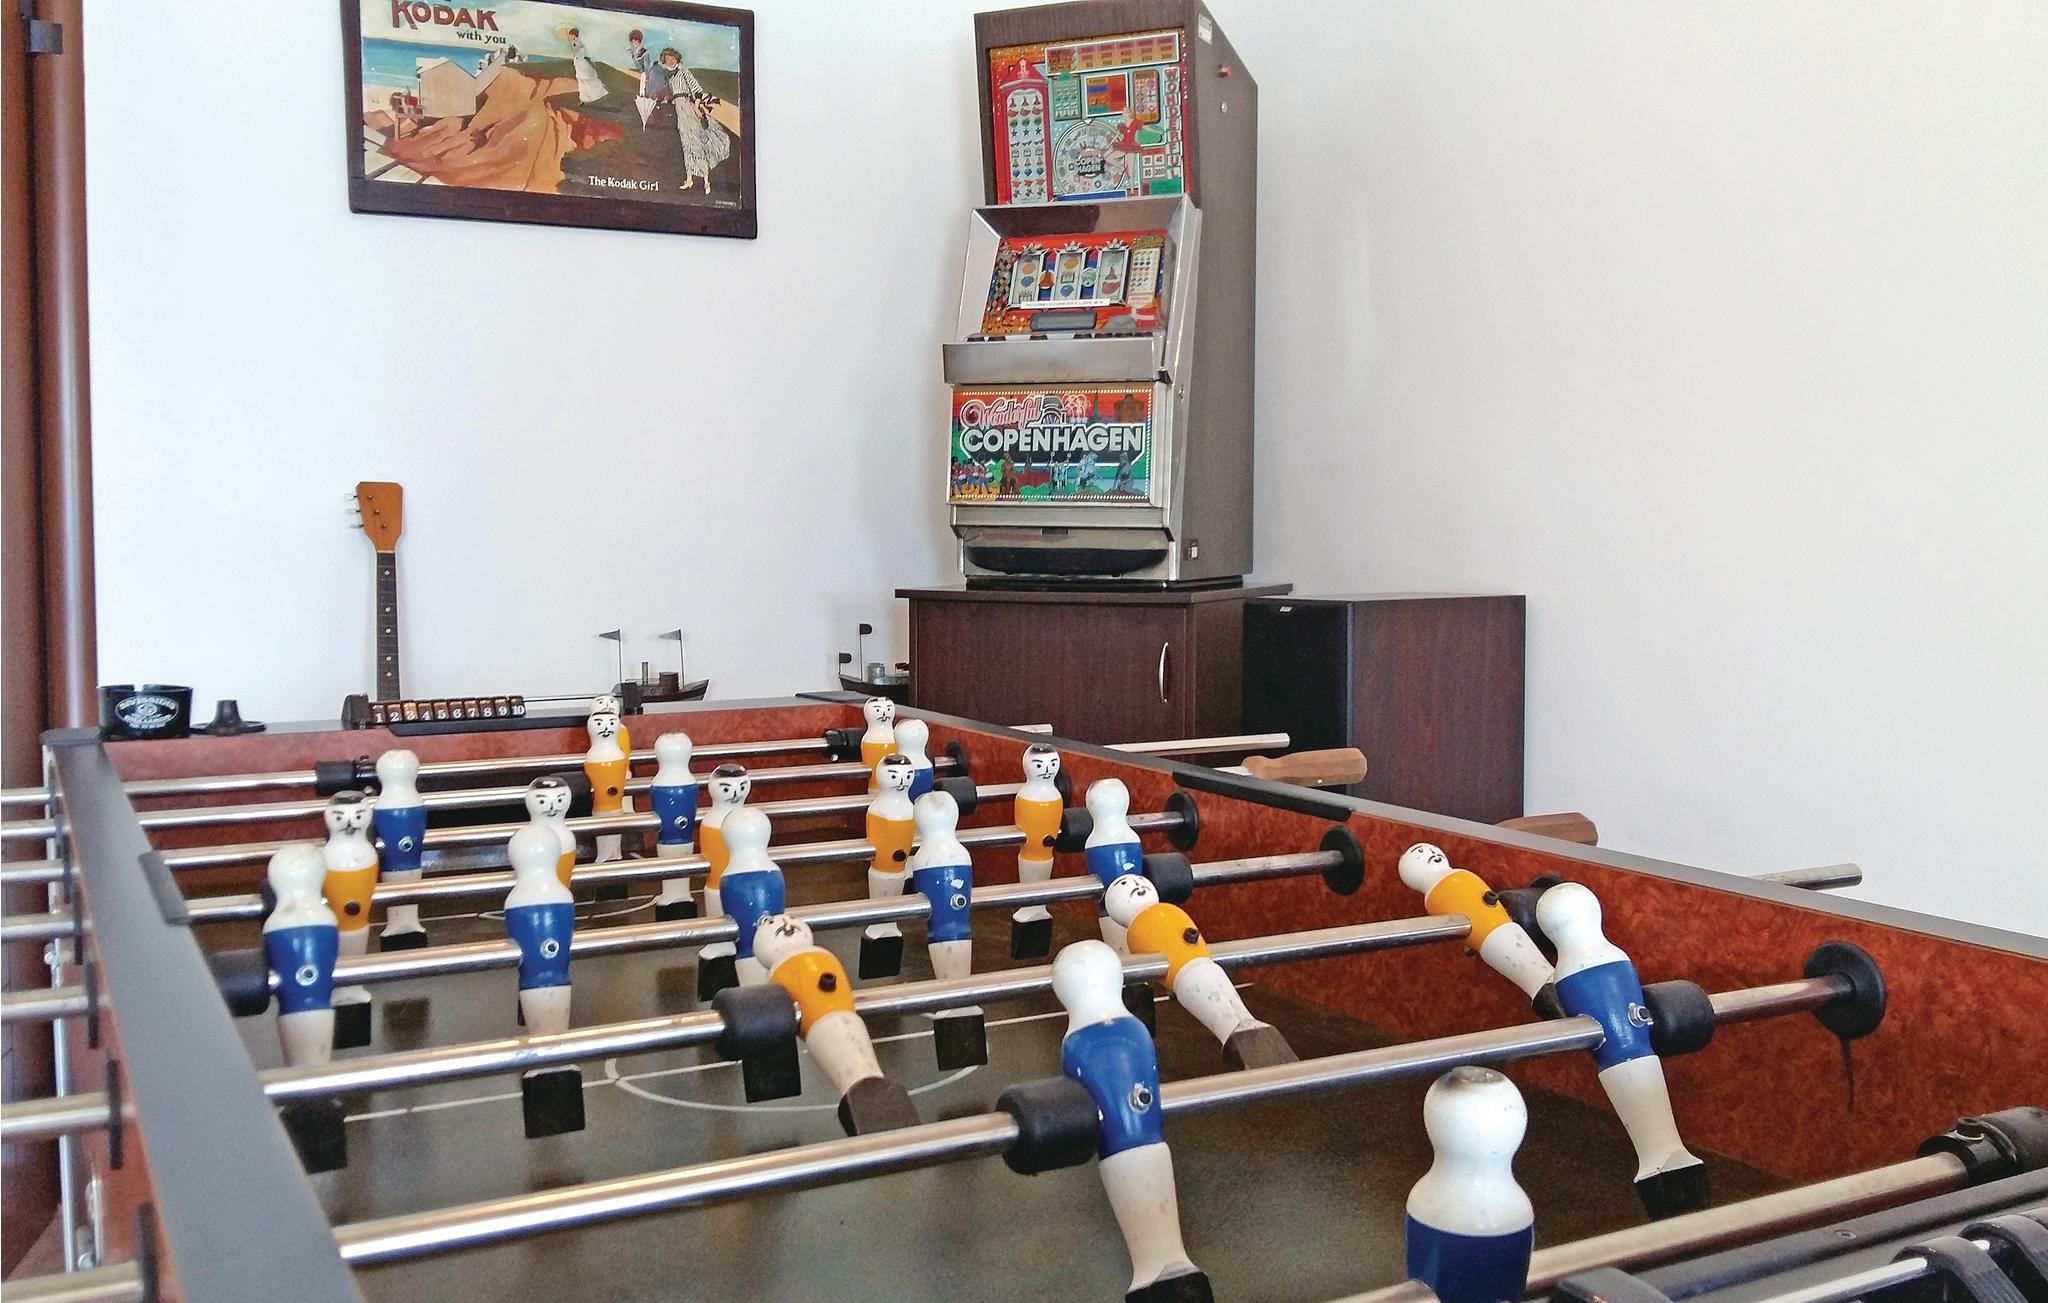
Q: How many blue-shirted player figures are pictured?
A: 11